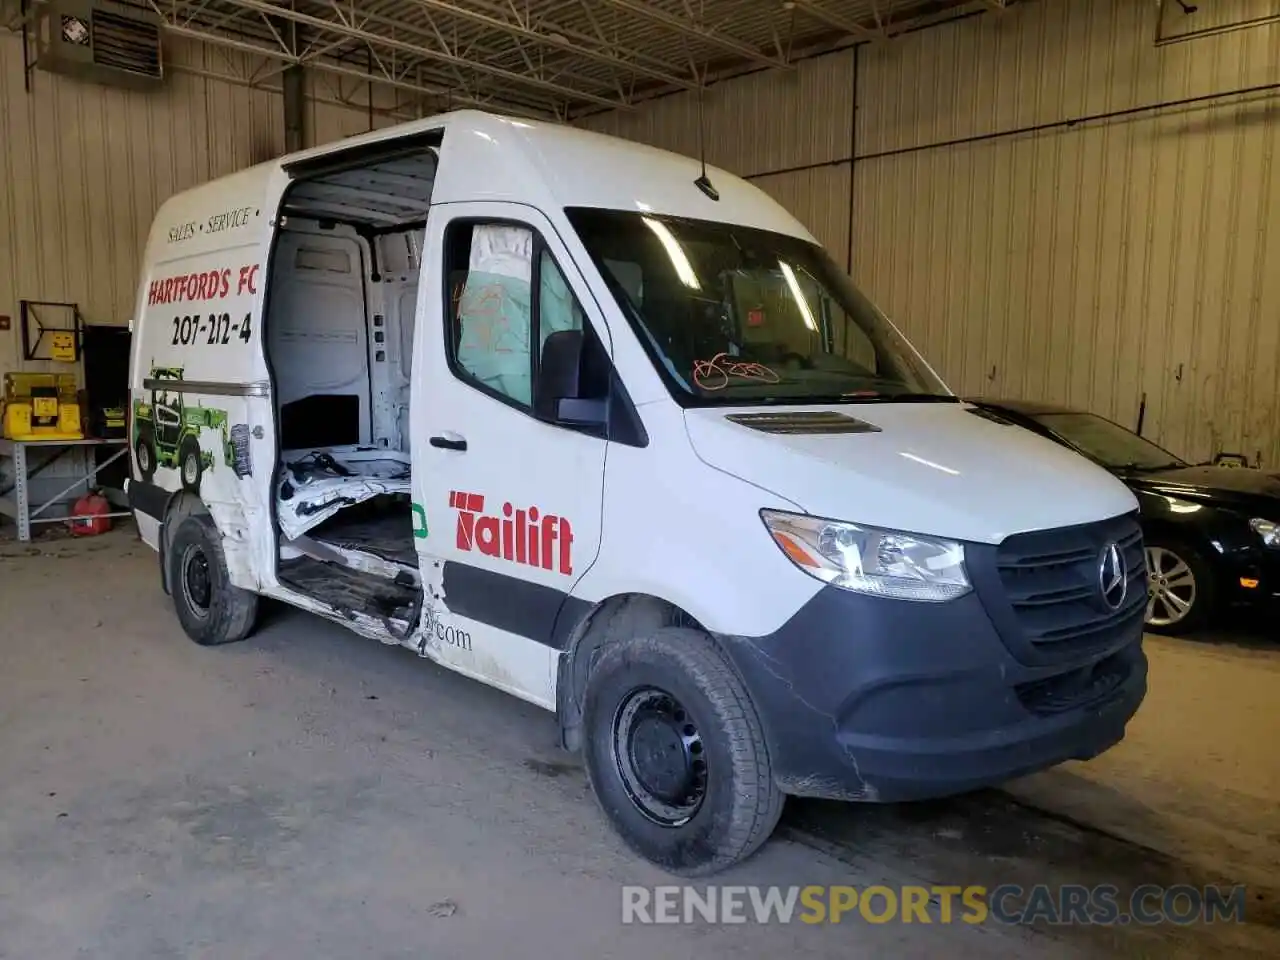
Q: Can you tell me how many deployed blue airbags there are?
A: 1